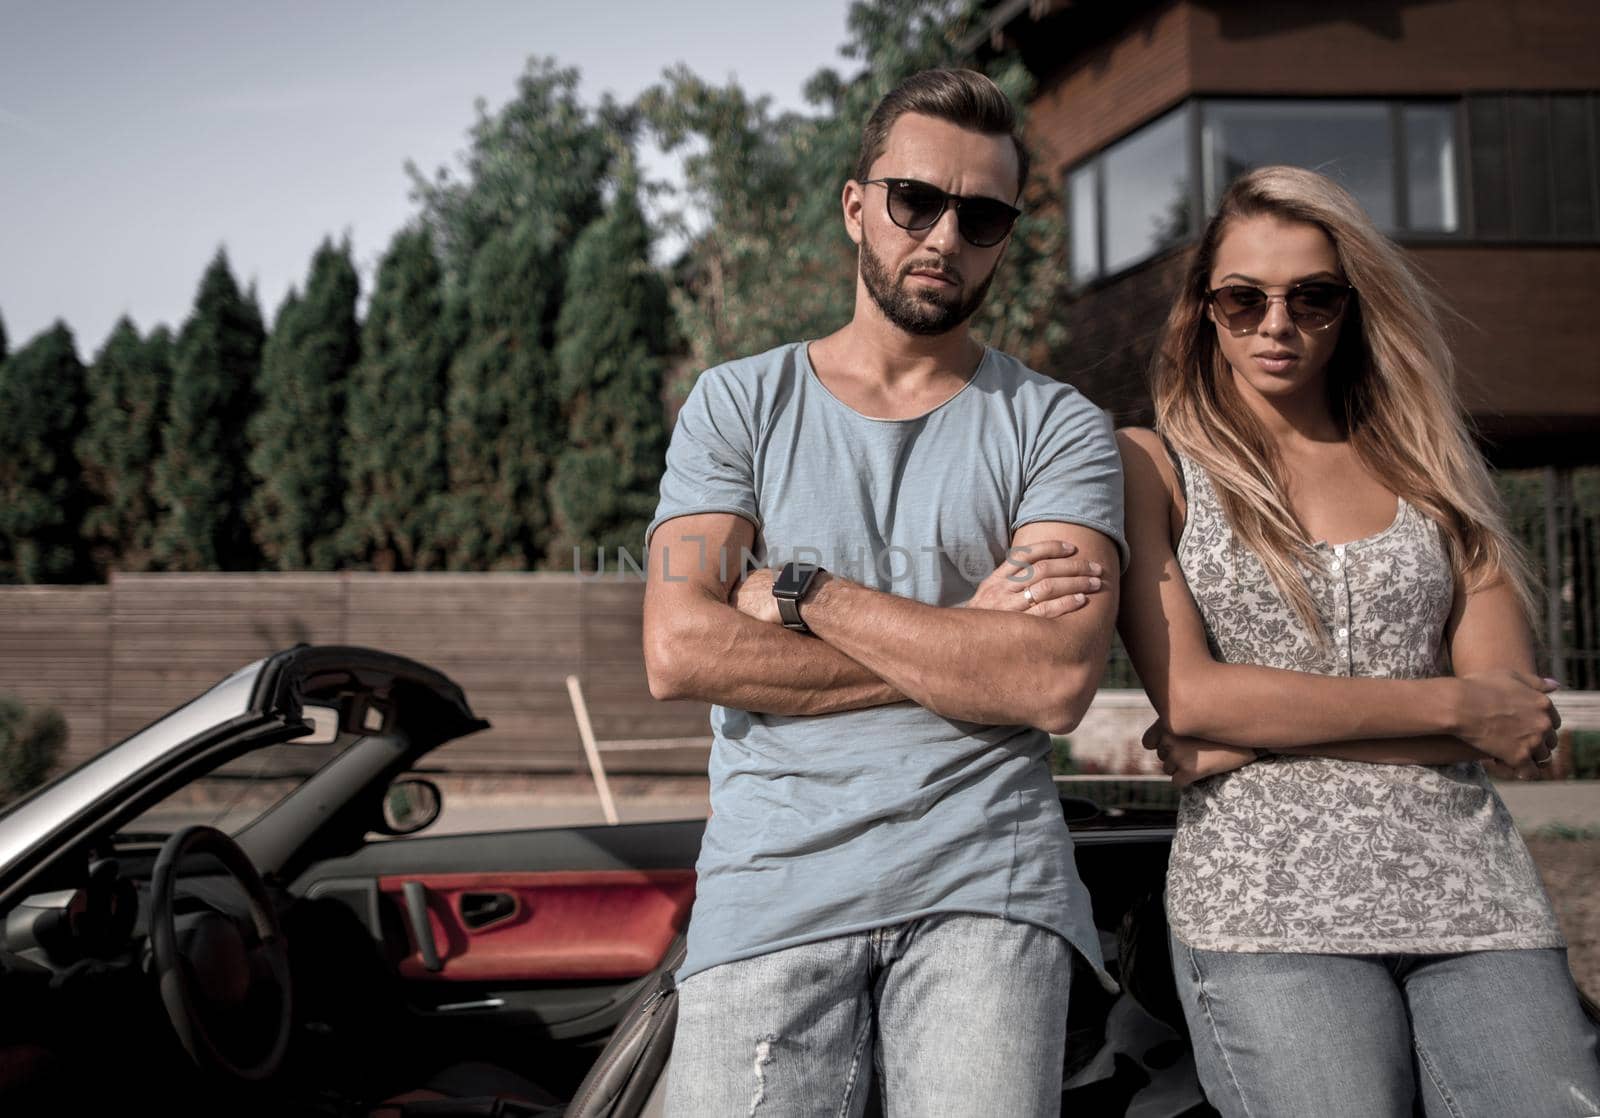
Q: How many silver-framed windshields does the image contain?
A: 1